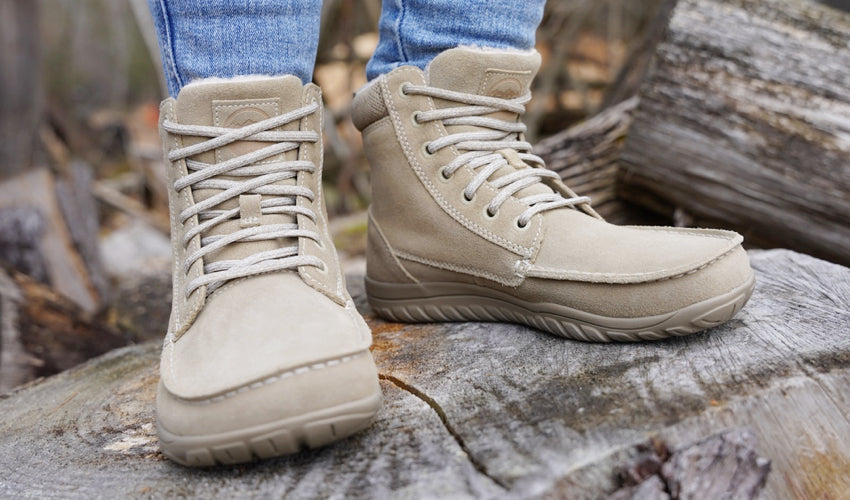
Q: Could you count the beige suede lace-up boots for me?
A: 2